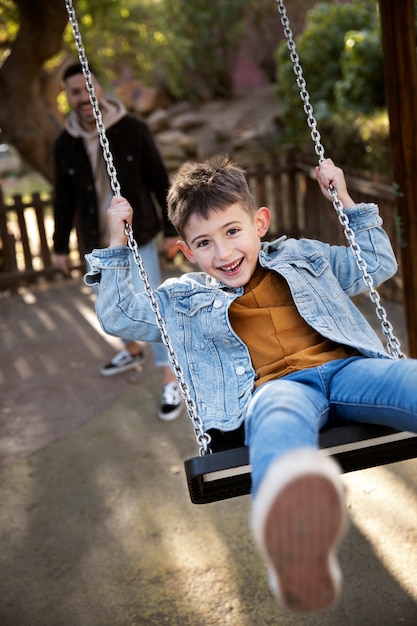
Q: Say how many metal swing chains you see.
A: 2